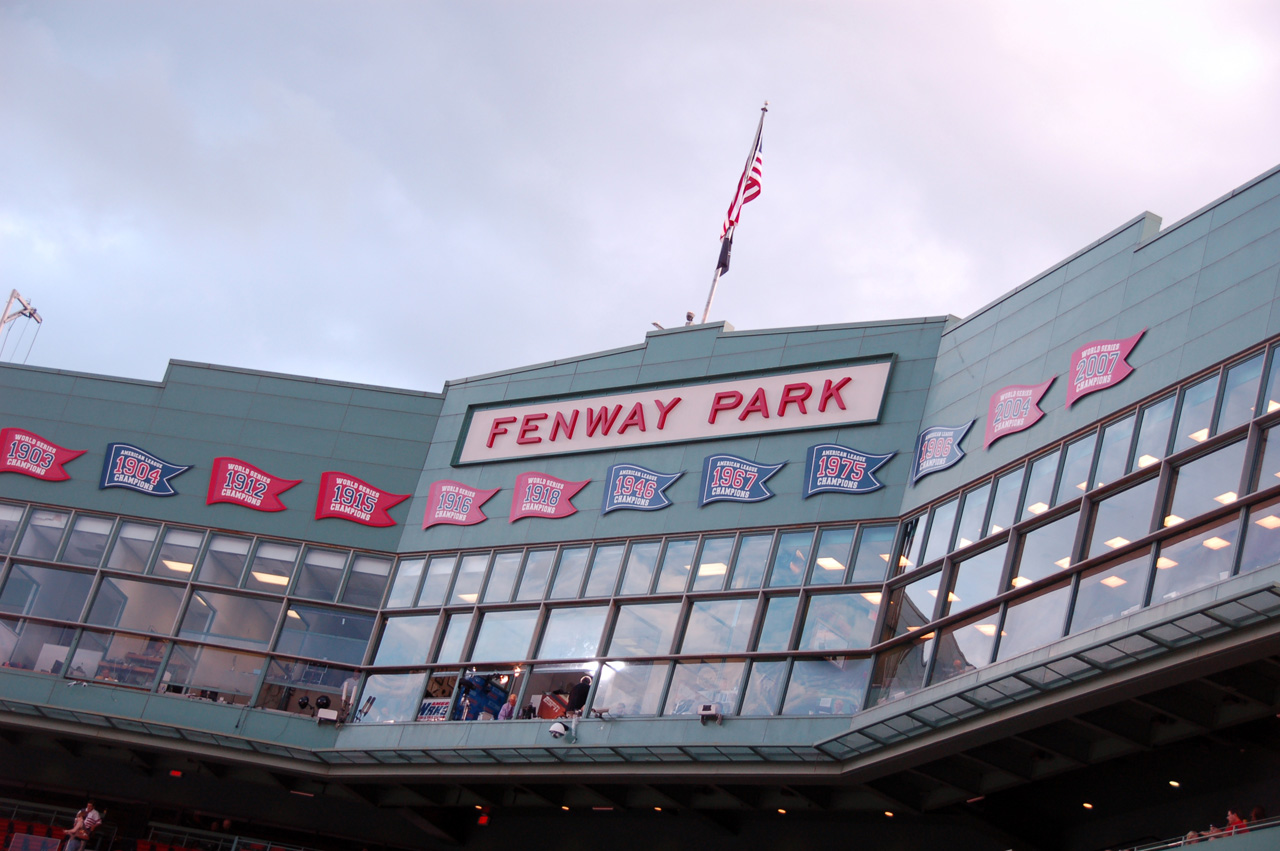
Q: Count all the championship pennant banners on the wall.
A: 12